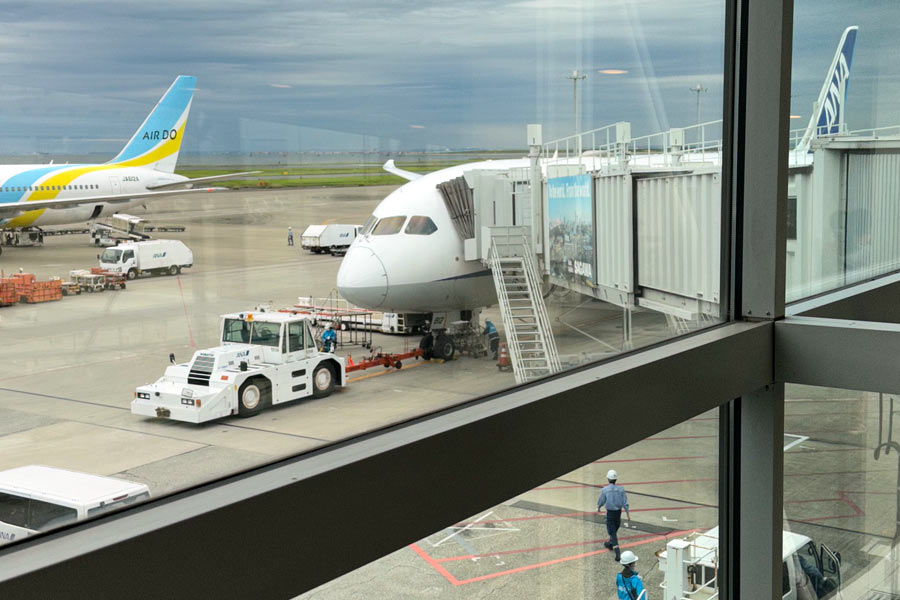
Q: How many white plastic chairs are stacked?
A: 0